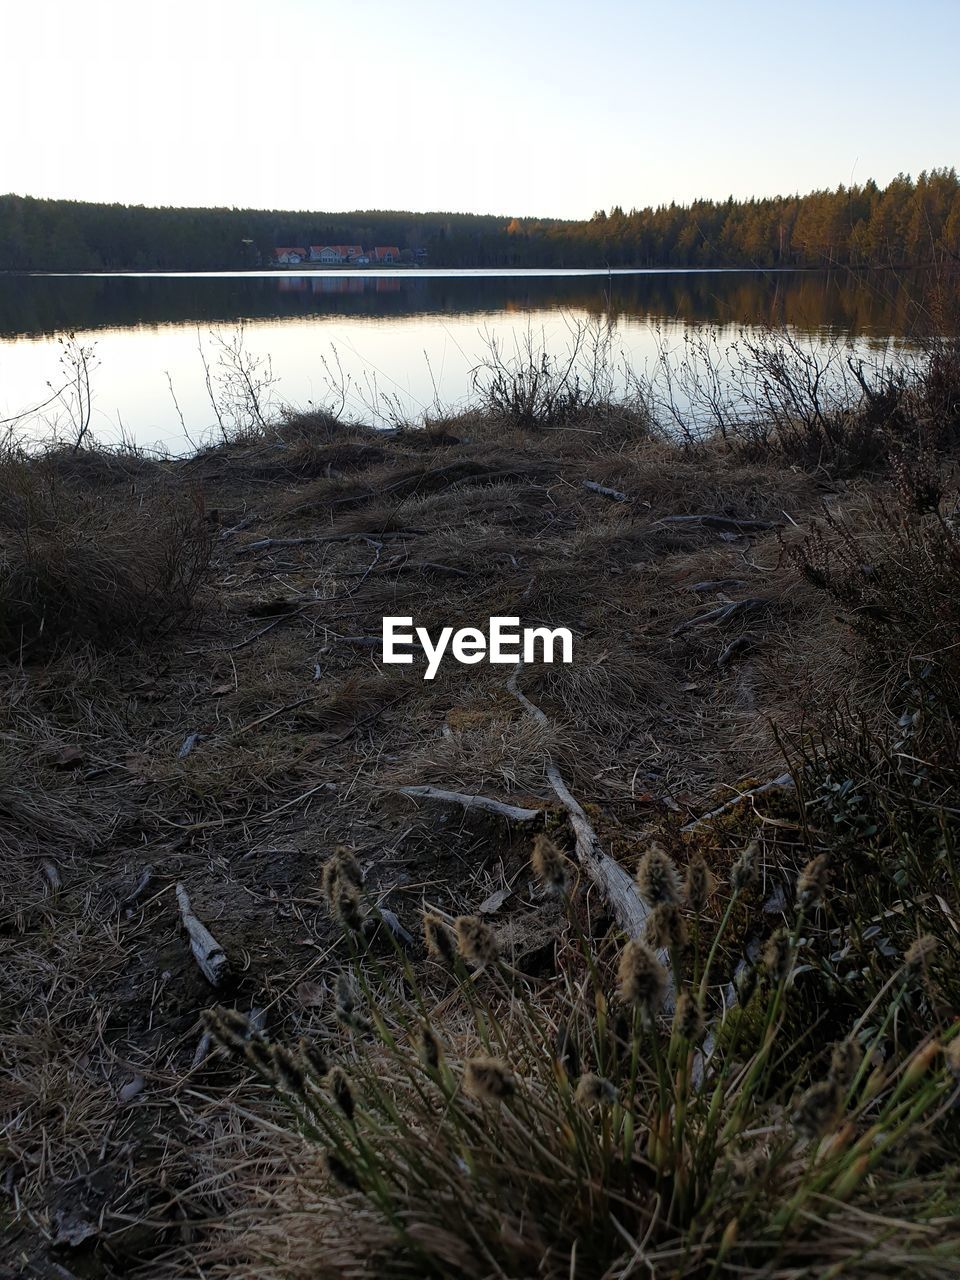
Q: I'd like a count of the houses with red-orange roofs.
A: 3